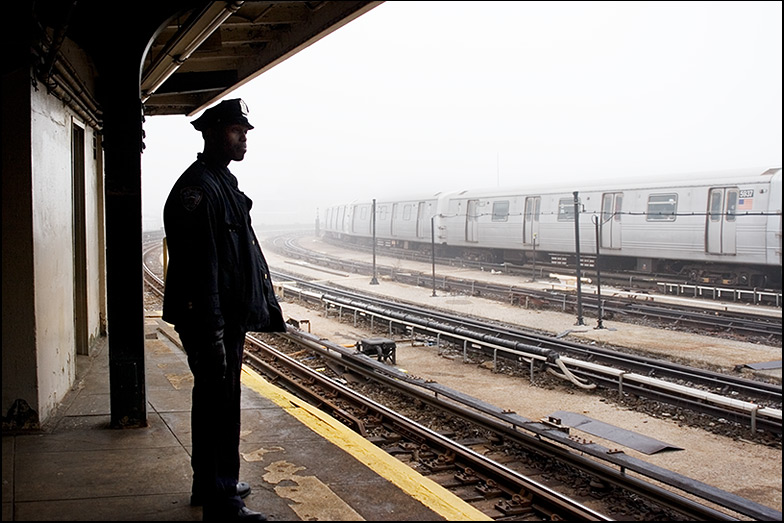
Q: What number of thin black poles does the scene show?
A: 4